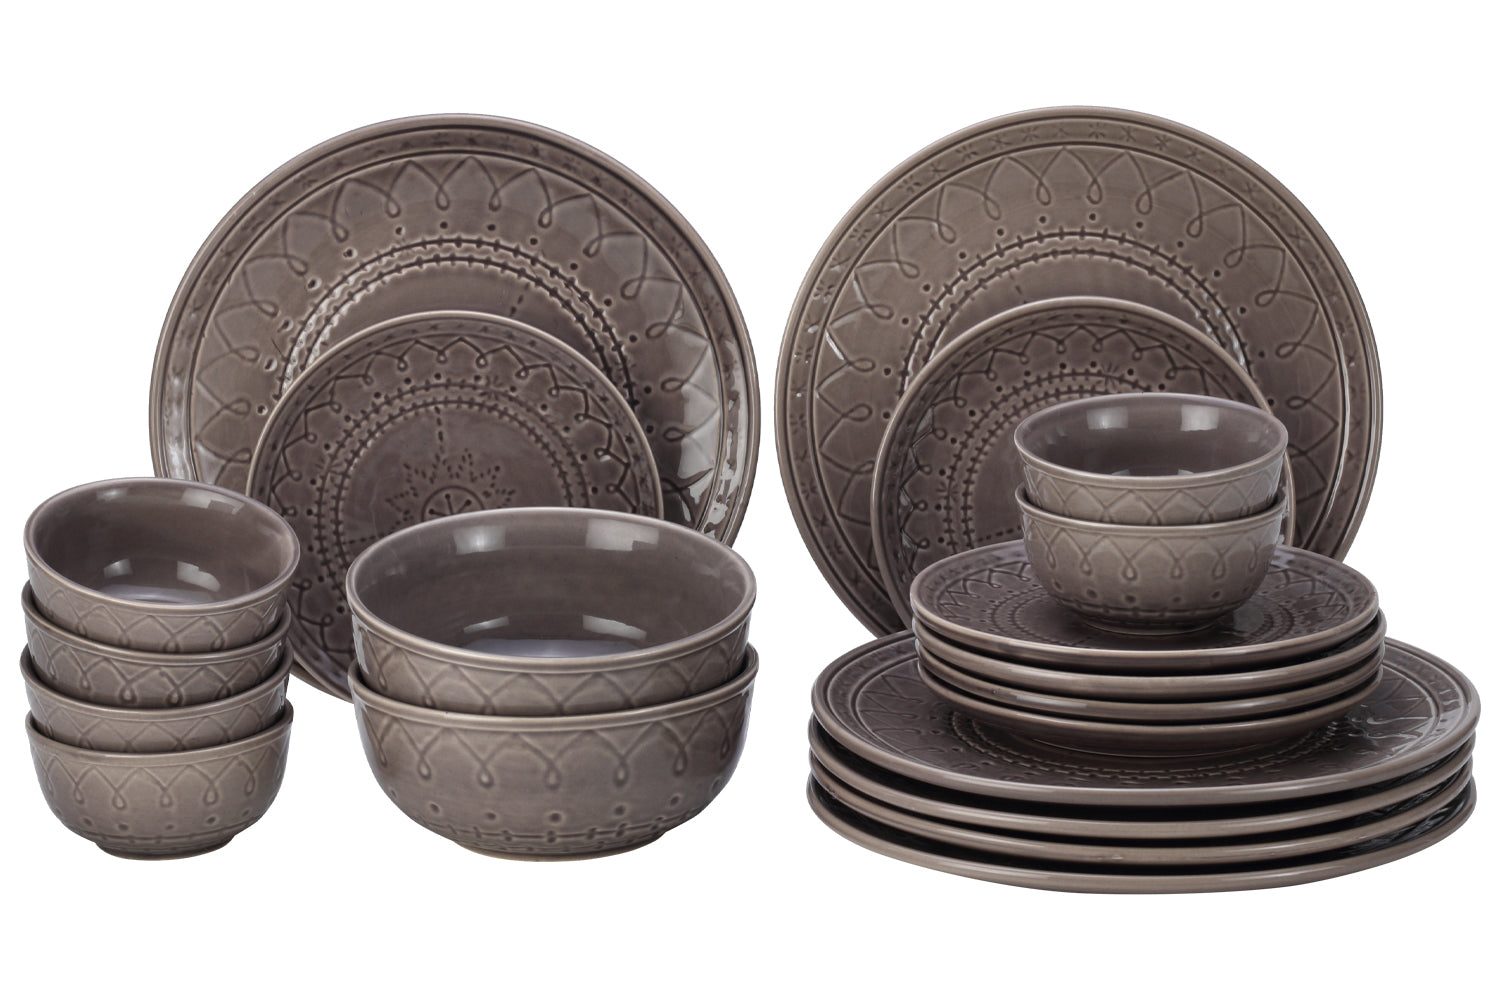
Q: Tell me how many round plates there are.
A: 12